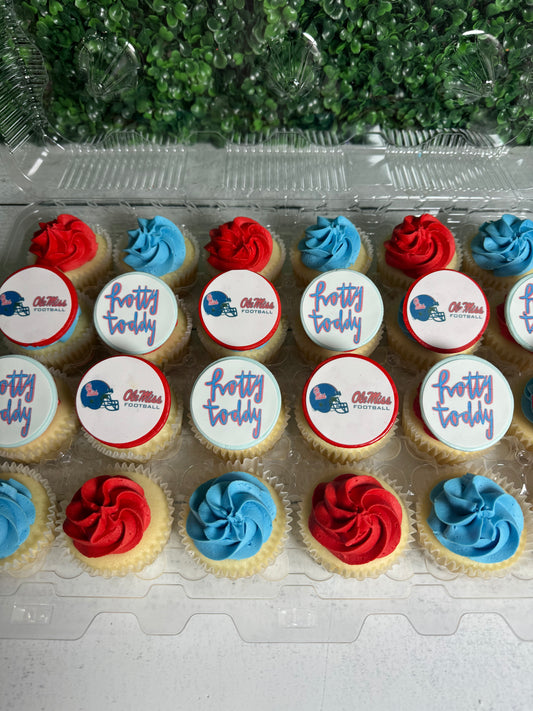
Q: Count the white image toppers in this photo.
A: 11